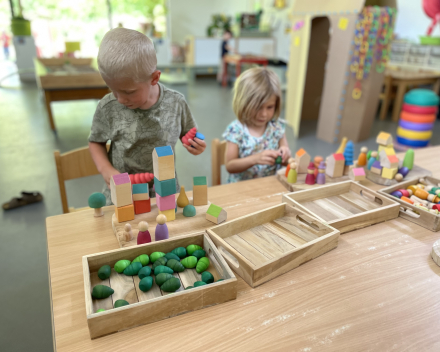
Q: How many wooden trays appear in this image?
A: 4